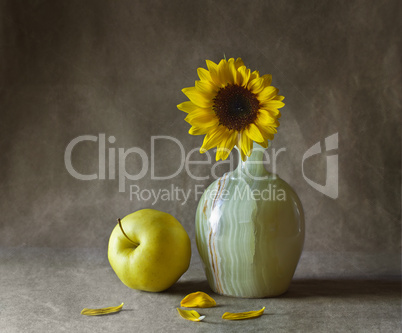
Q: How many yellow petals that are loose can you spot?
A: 4